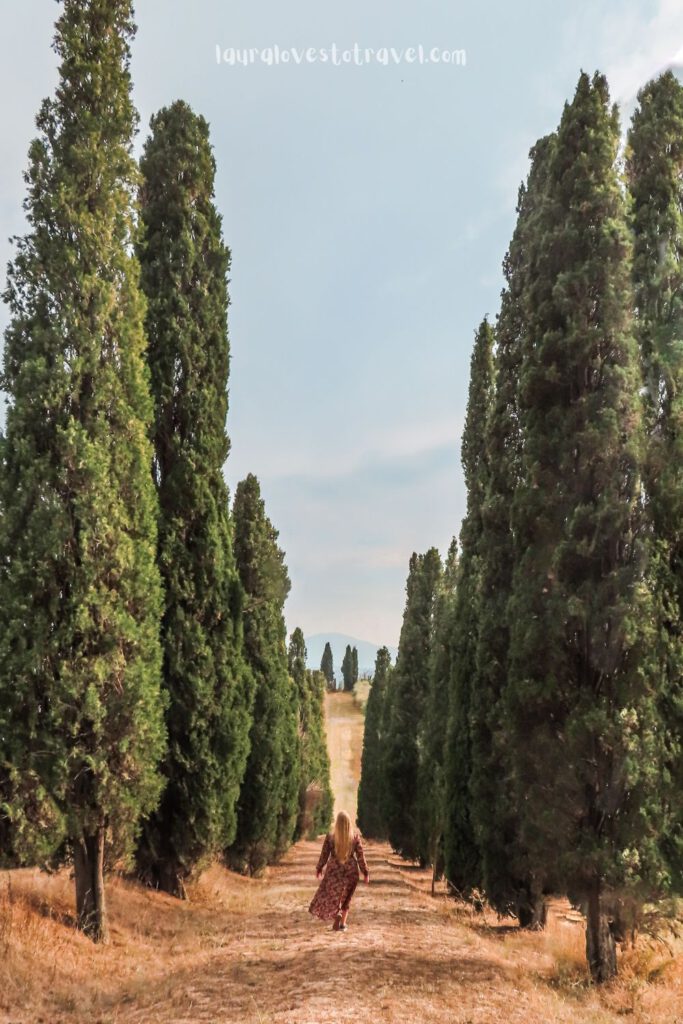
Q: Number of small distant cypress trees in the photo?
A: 3